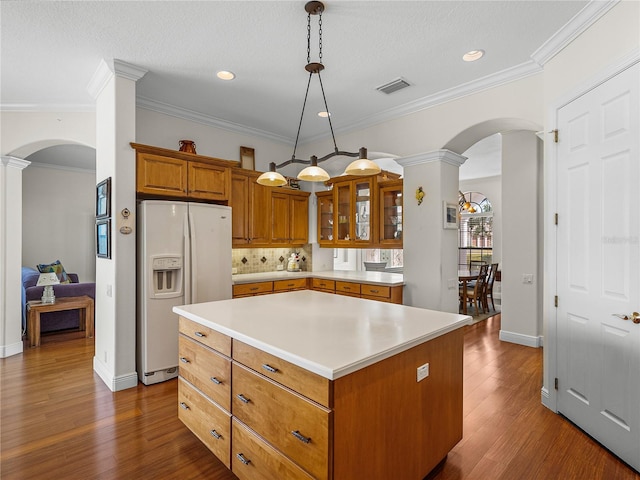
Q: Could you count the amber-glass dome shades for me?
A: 3